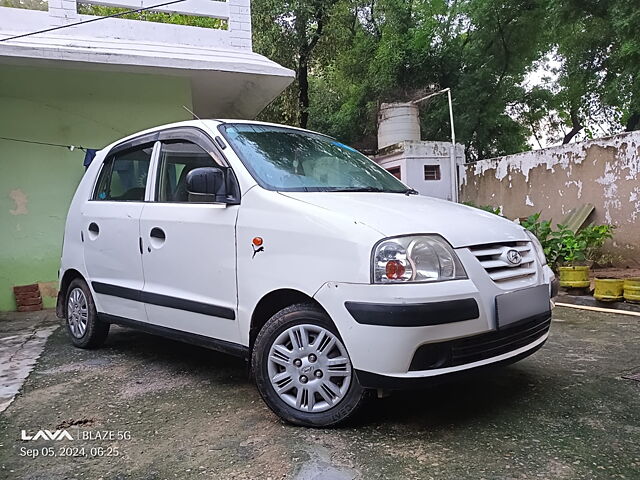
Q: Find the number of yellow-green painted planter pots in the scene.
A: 3